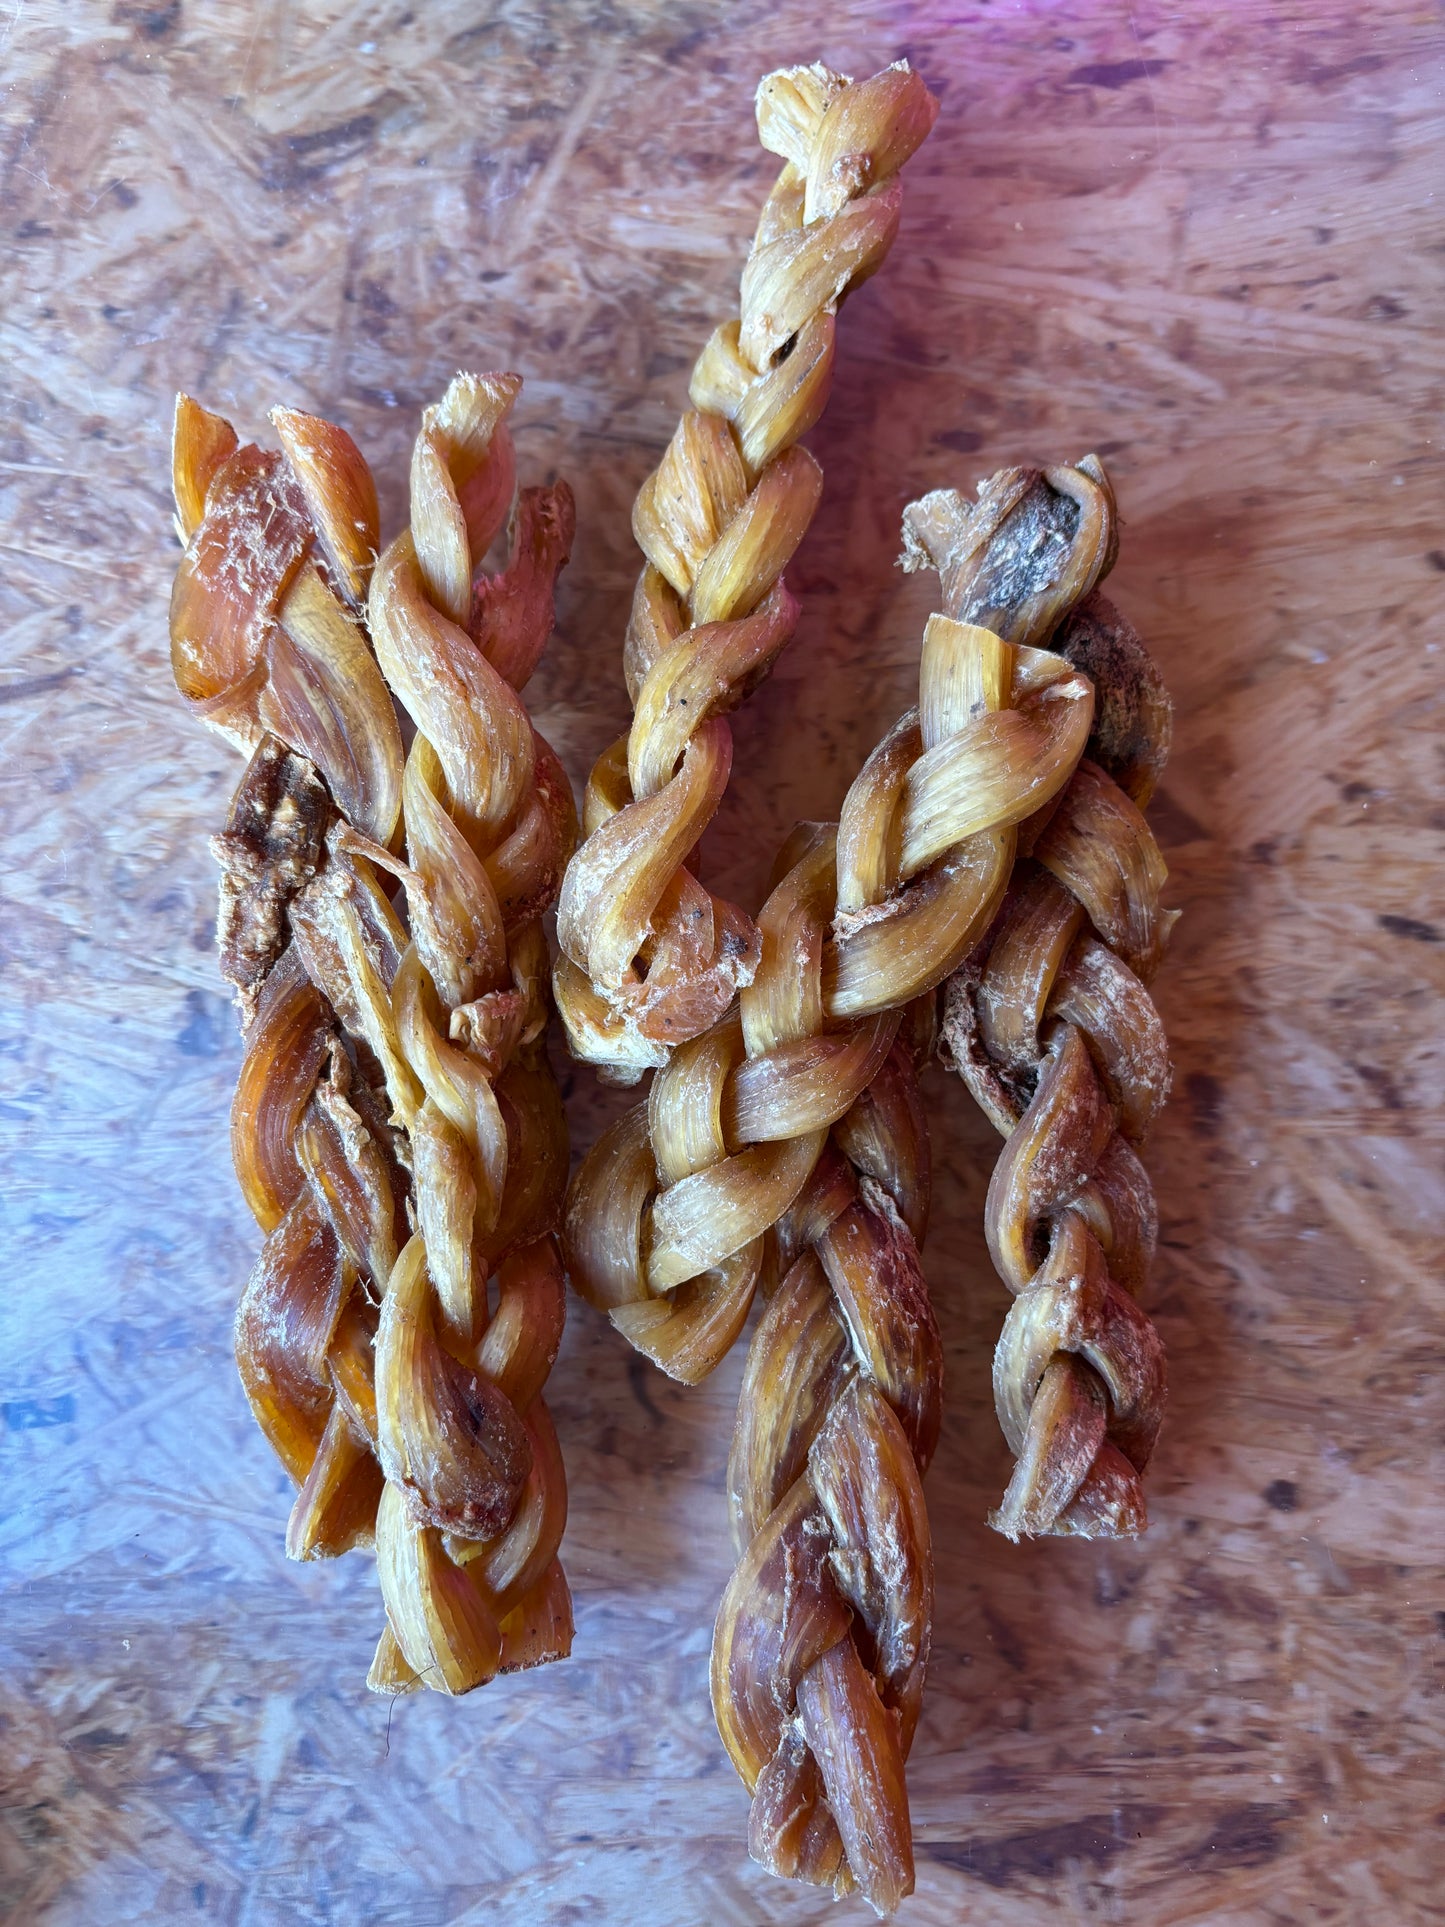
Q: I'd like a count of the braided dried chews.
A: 6